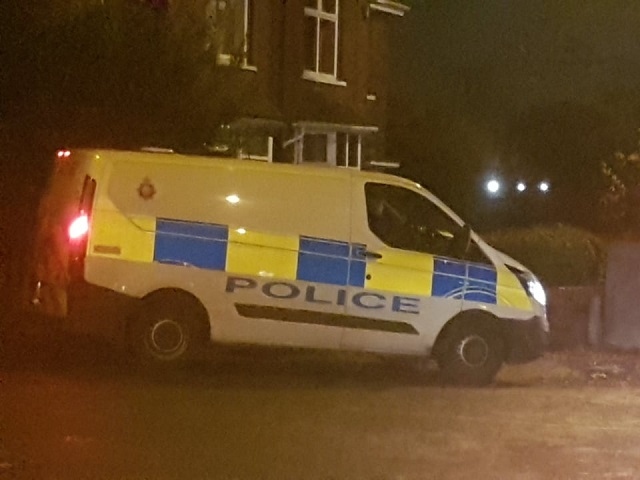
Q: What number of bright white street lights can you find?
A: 3